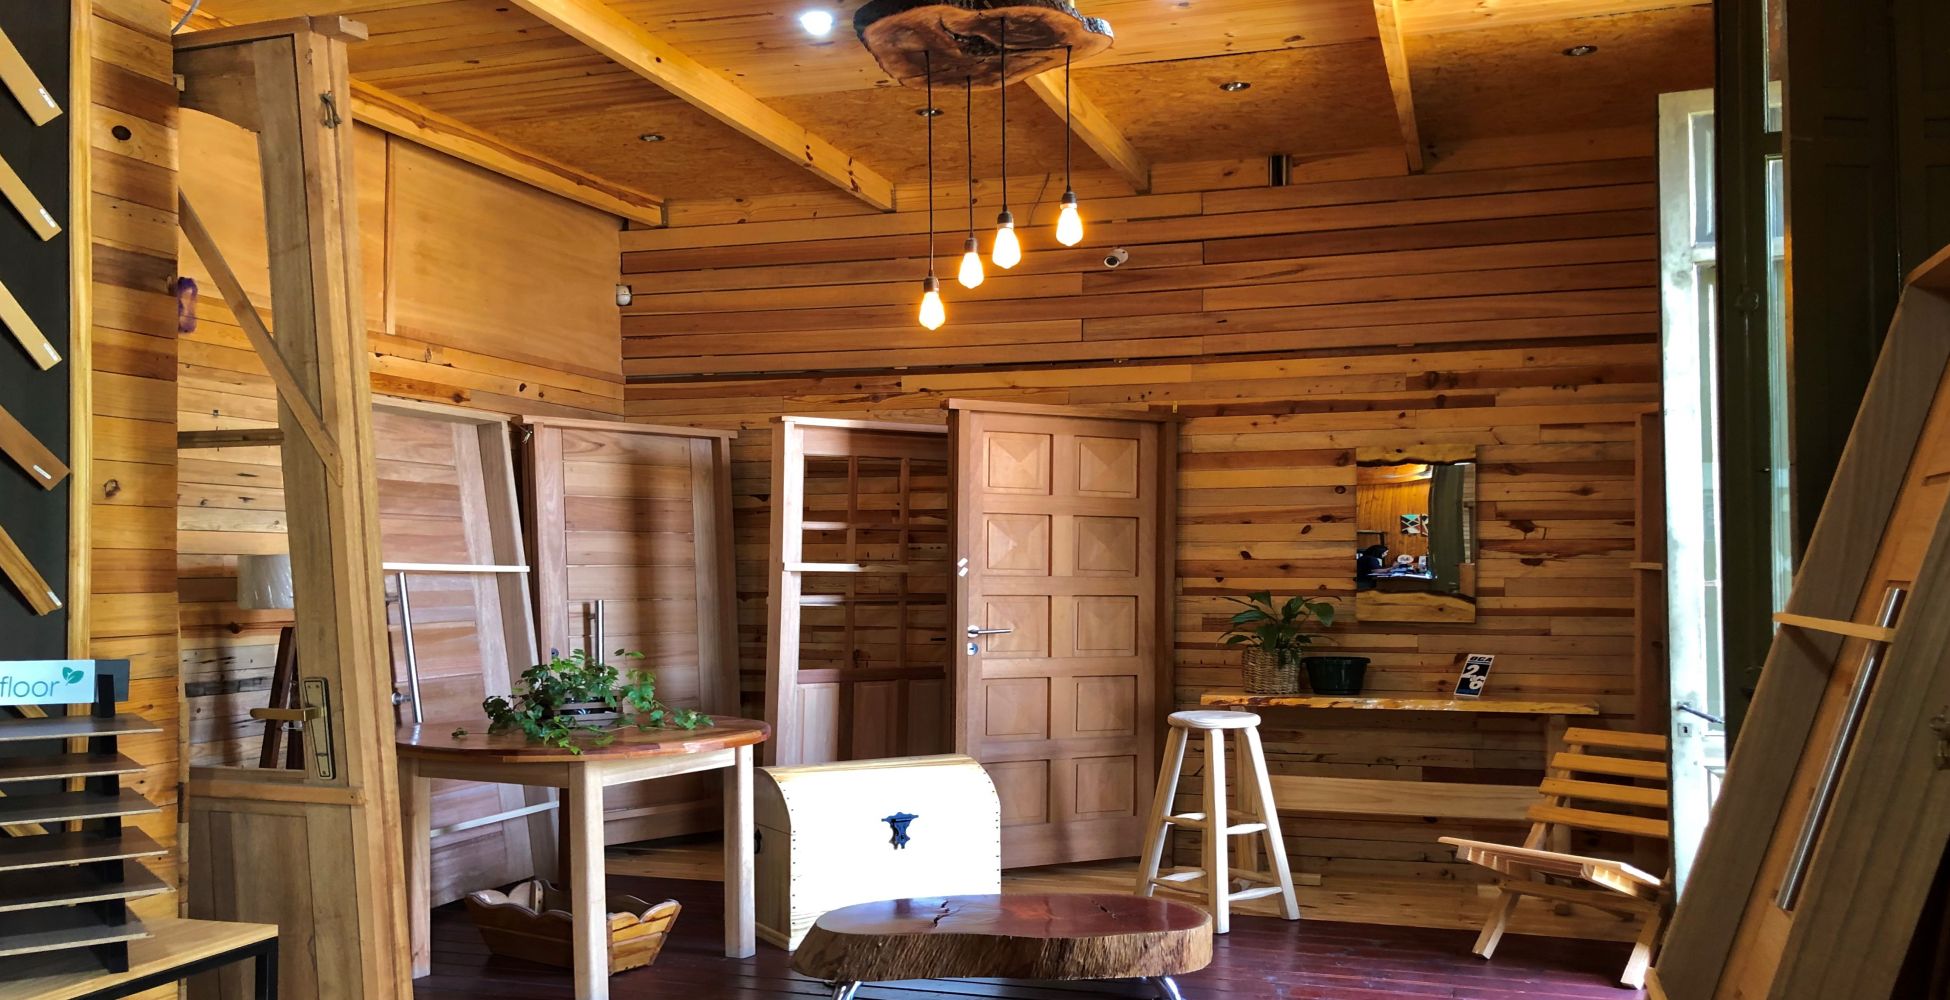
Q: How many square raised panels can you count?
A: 10